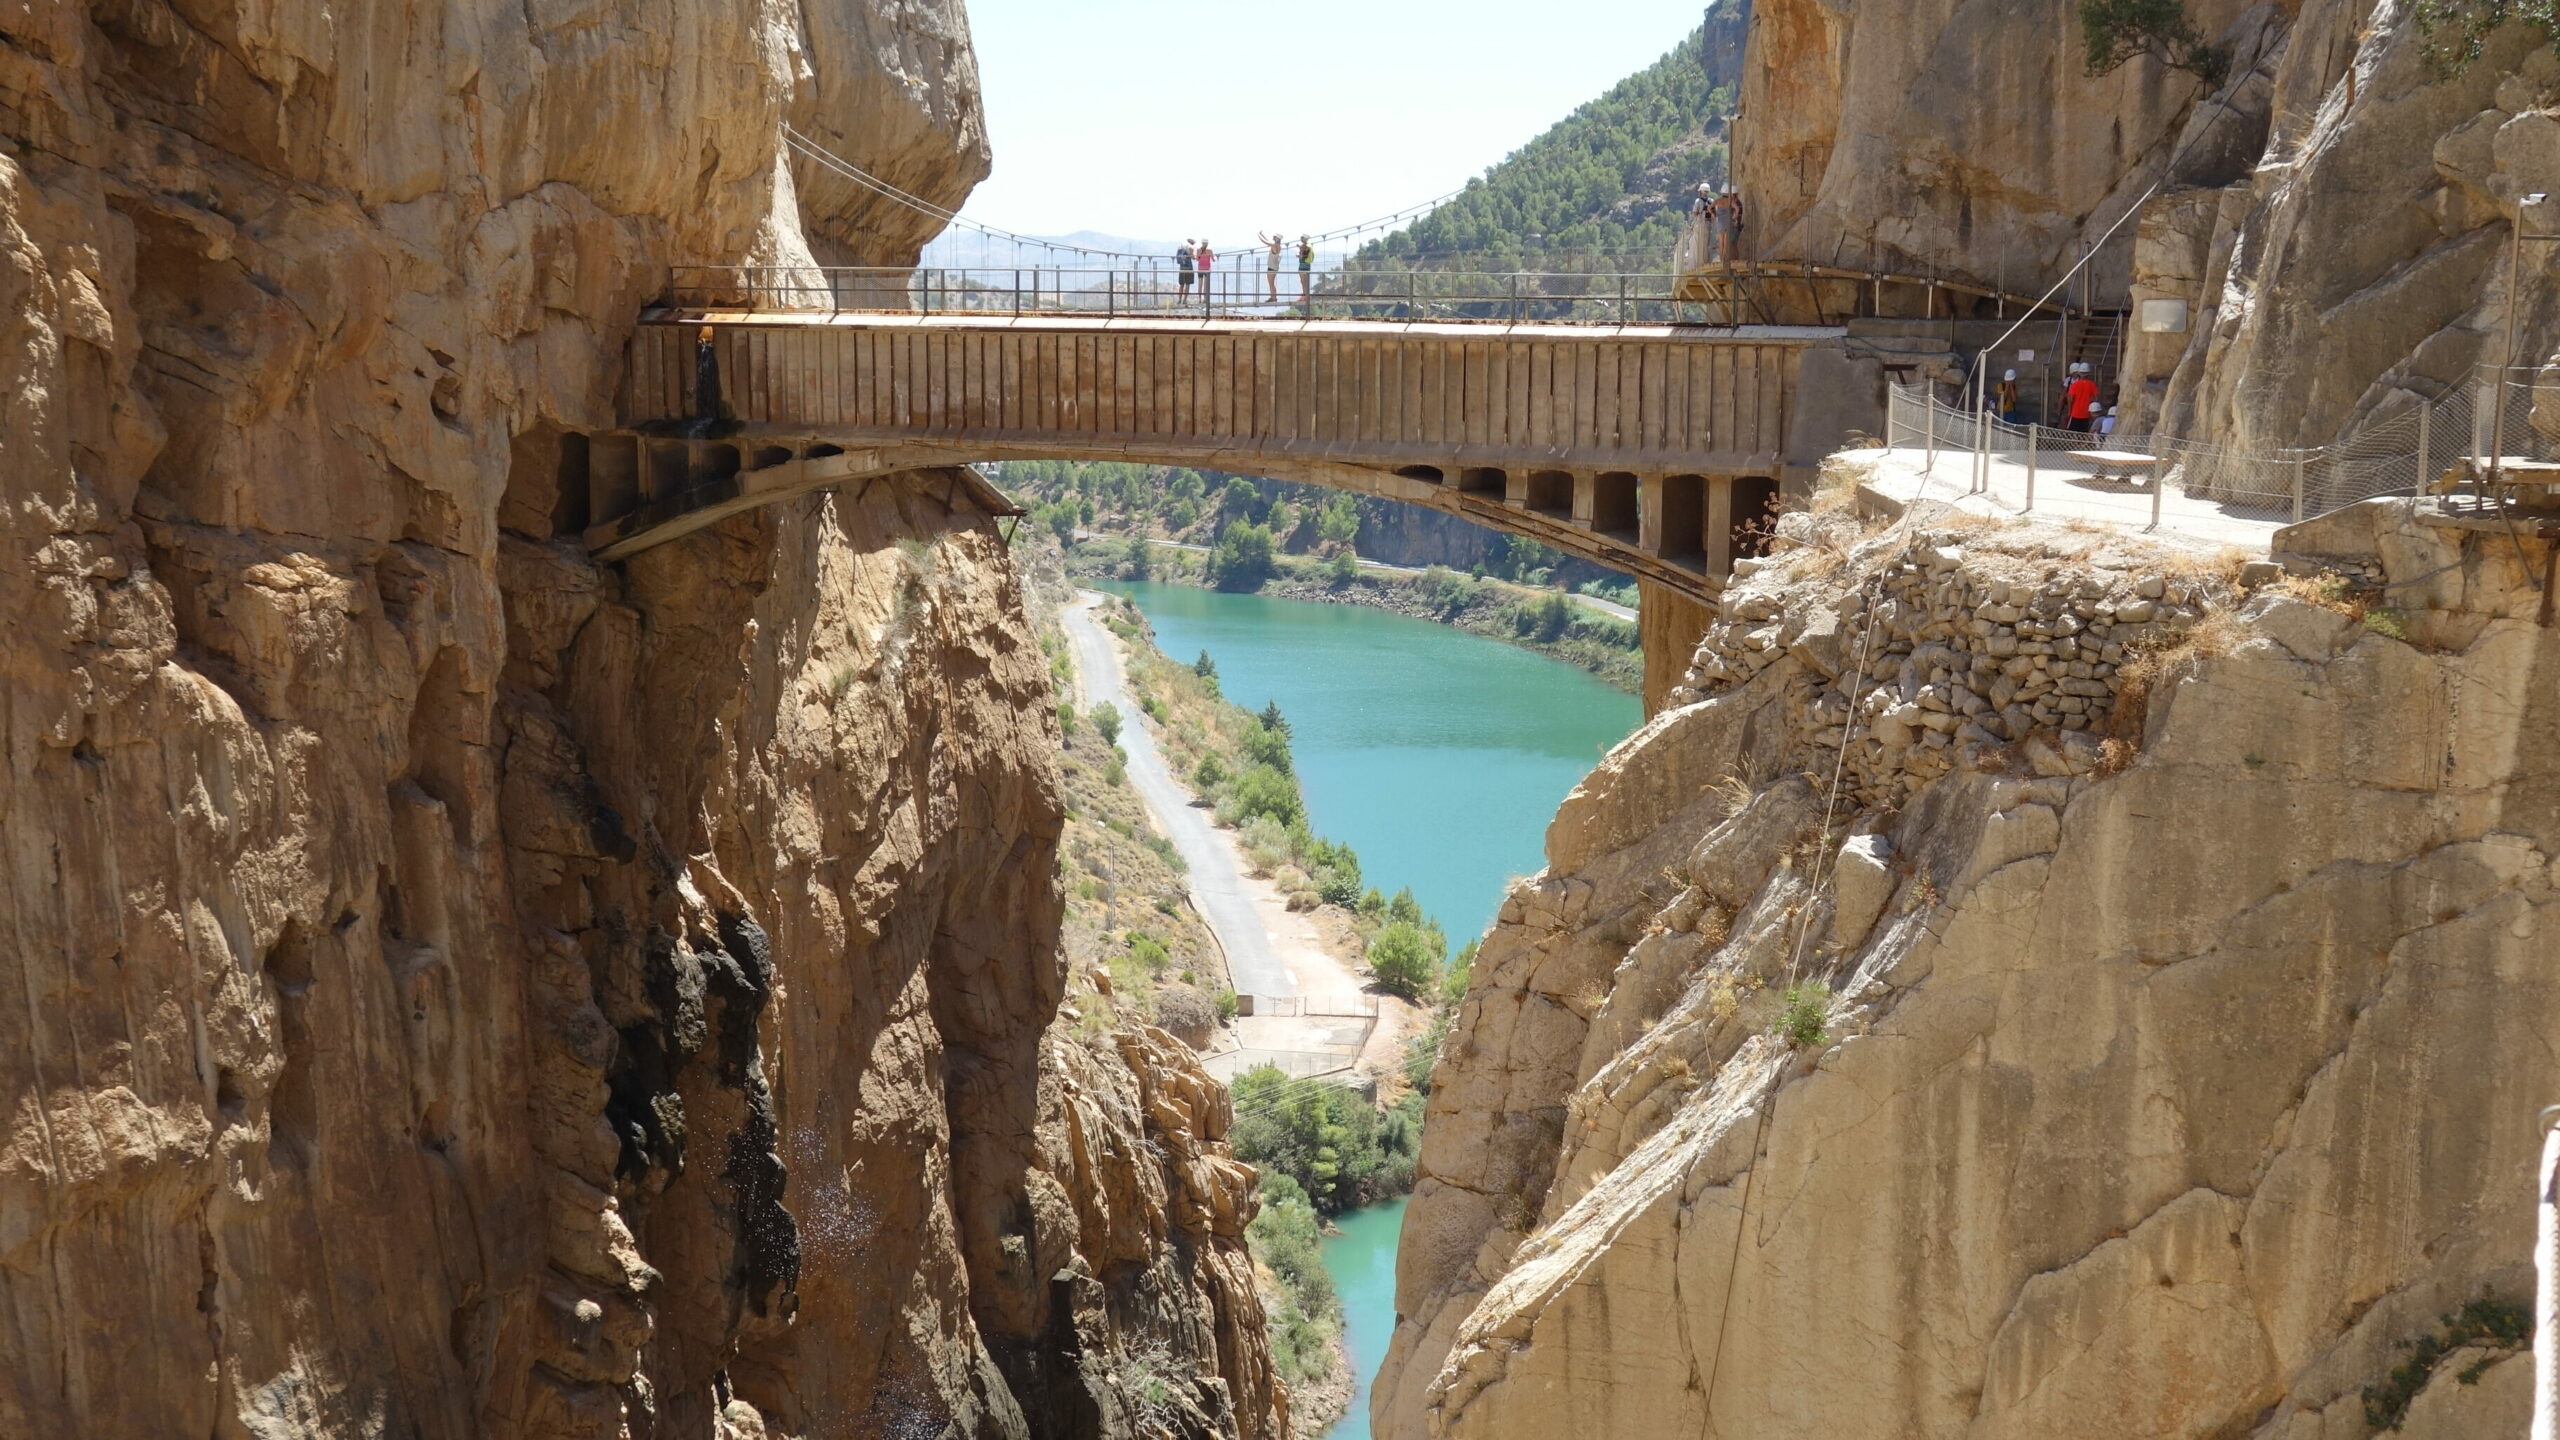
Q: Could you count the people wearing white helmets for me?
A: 12